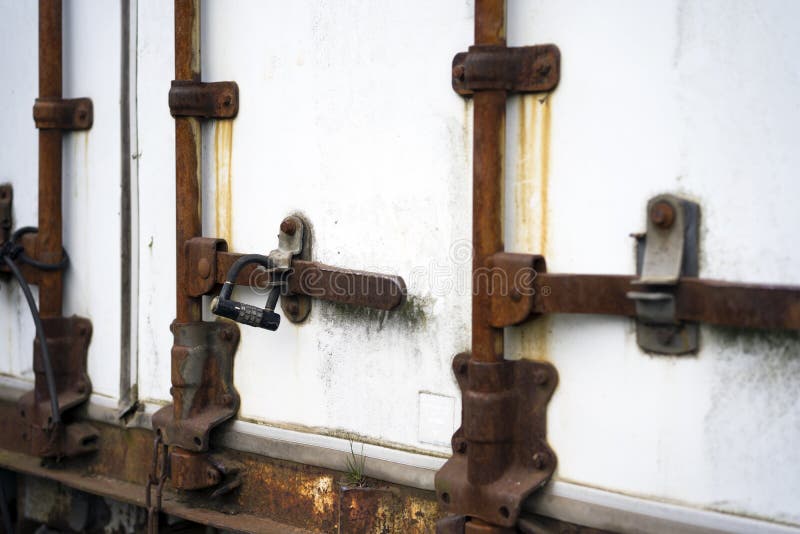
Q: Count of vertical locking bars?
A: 3